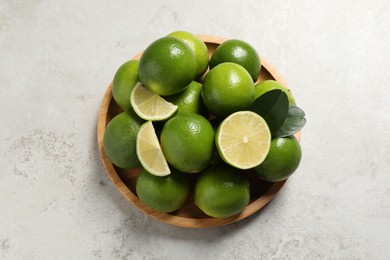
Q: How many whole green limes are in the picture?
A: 12